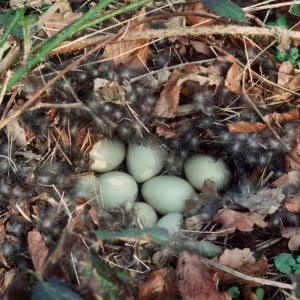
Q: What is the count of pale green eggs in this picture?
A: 8